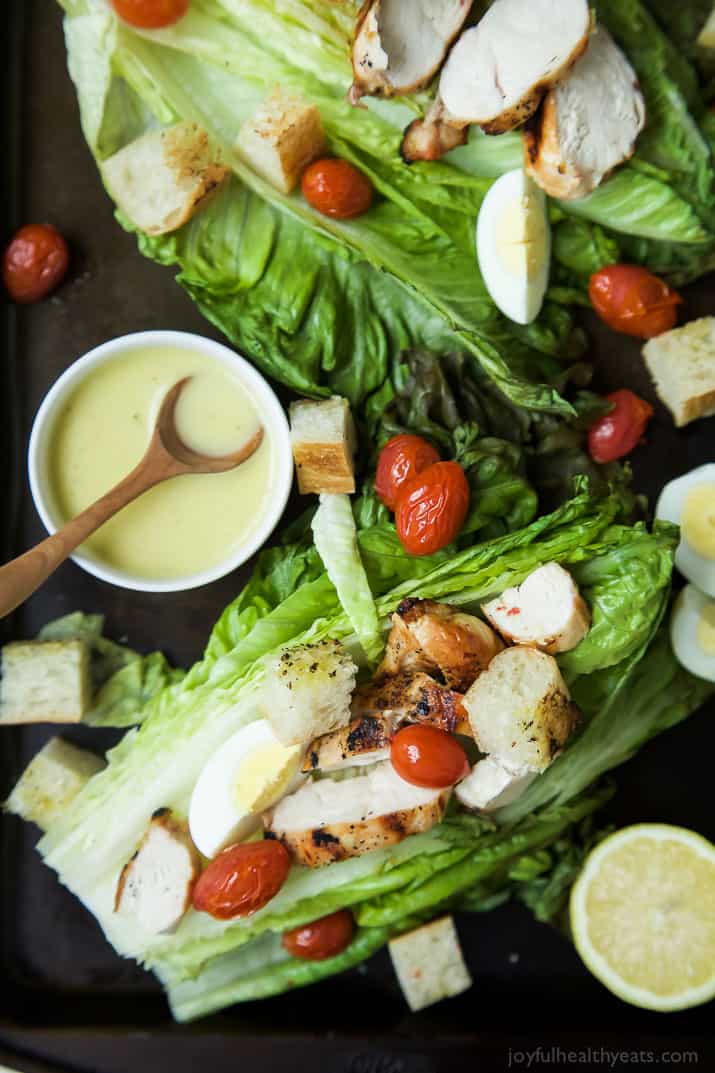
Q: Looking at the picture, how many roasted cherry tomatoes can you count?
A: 10